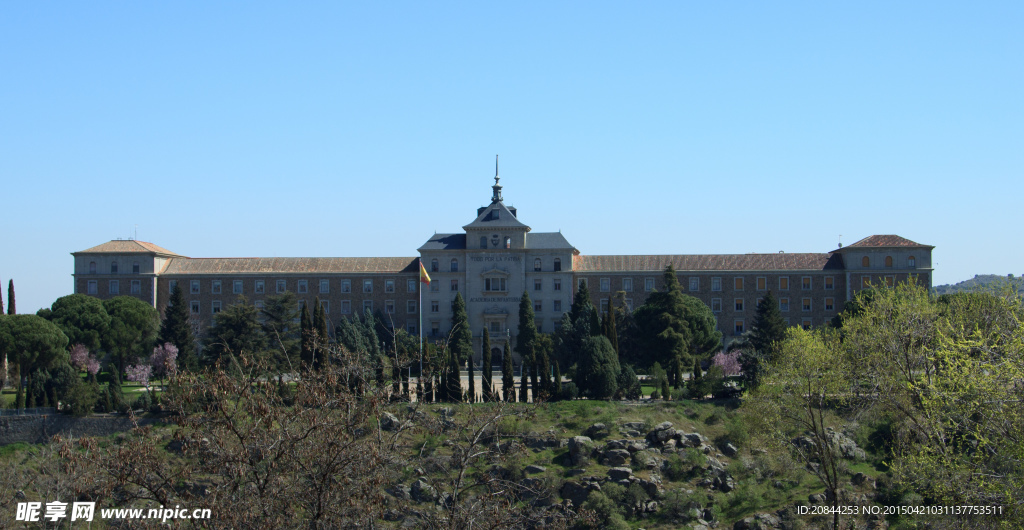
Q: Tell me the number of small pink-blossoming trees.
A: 4